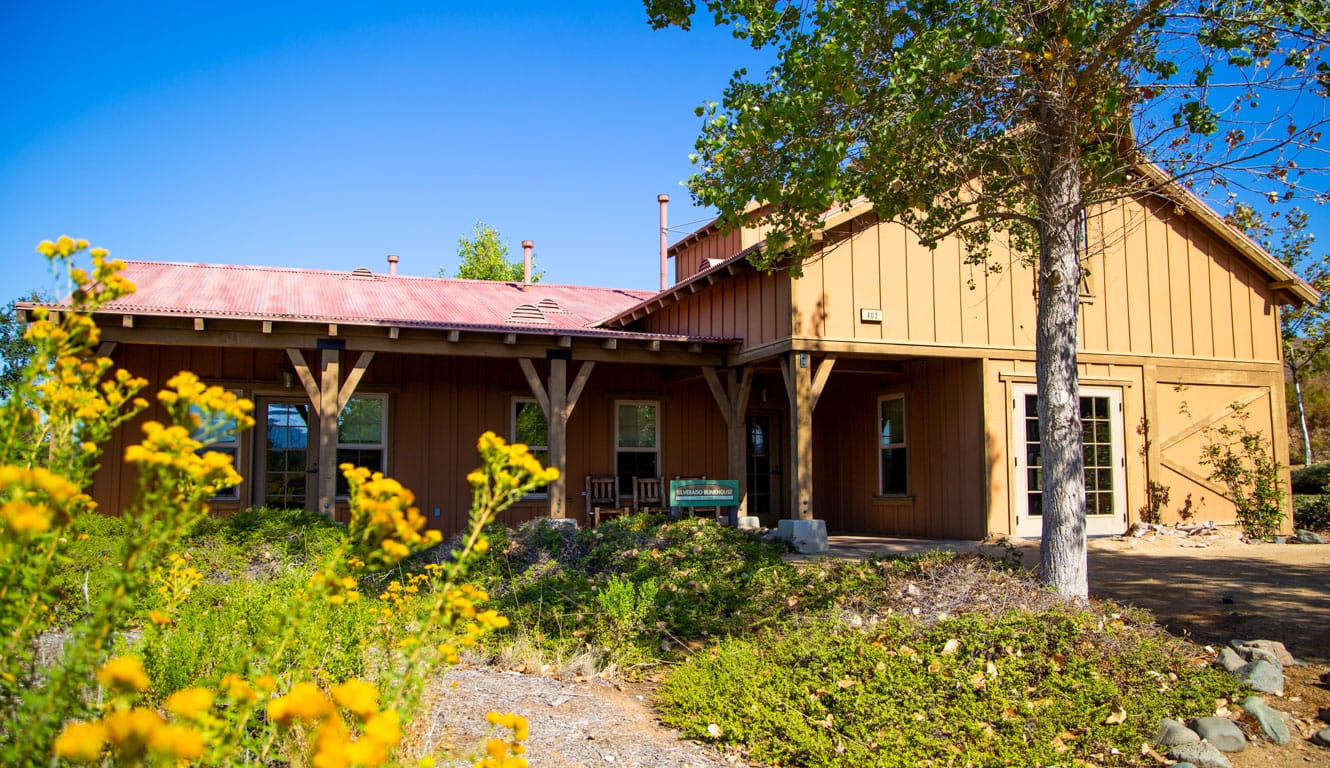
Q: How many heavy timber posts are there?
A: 4